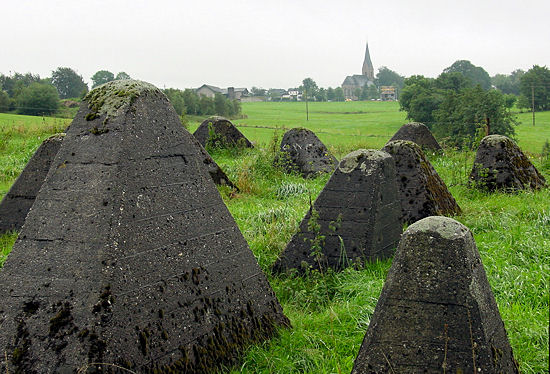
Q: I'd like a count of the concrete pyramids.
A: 10